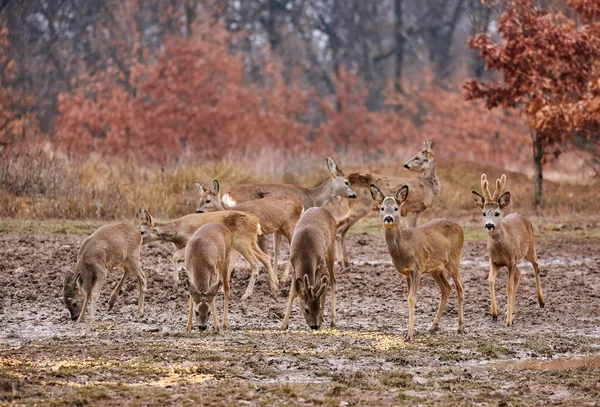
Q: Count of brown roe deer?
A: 9